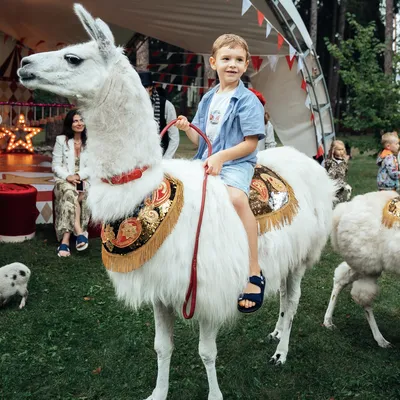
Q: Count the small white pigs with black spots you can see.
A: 1